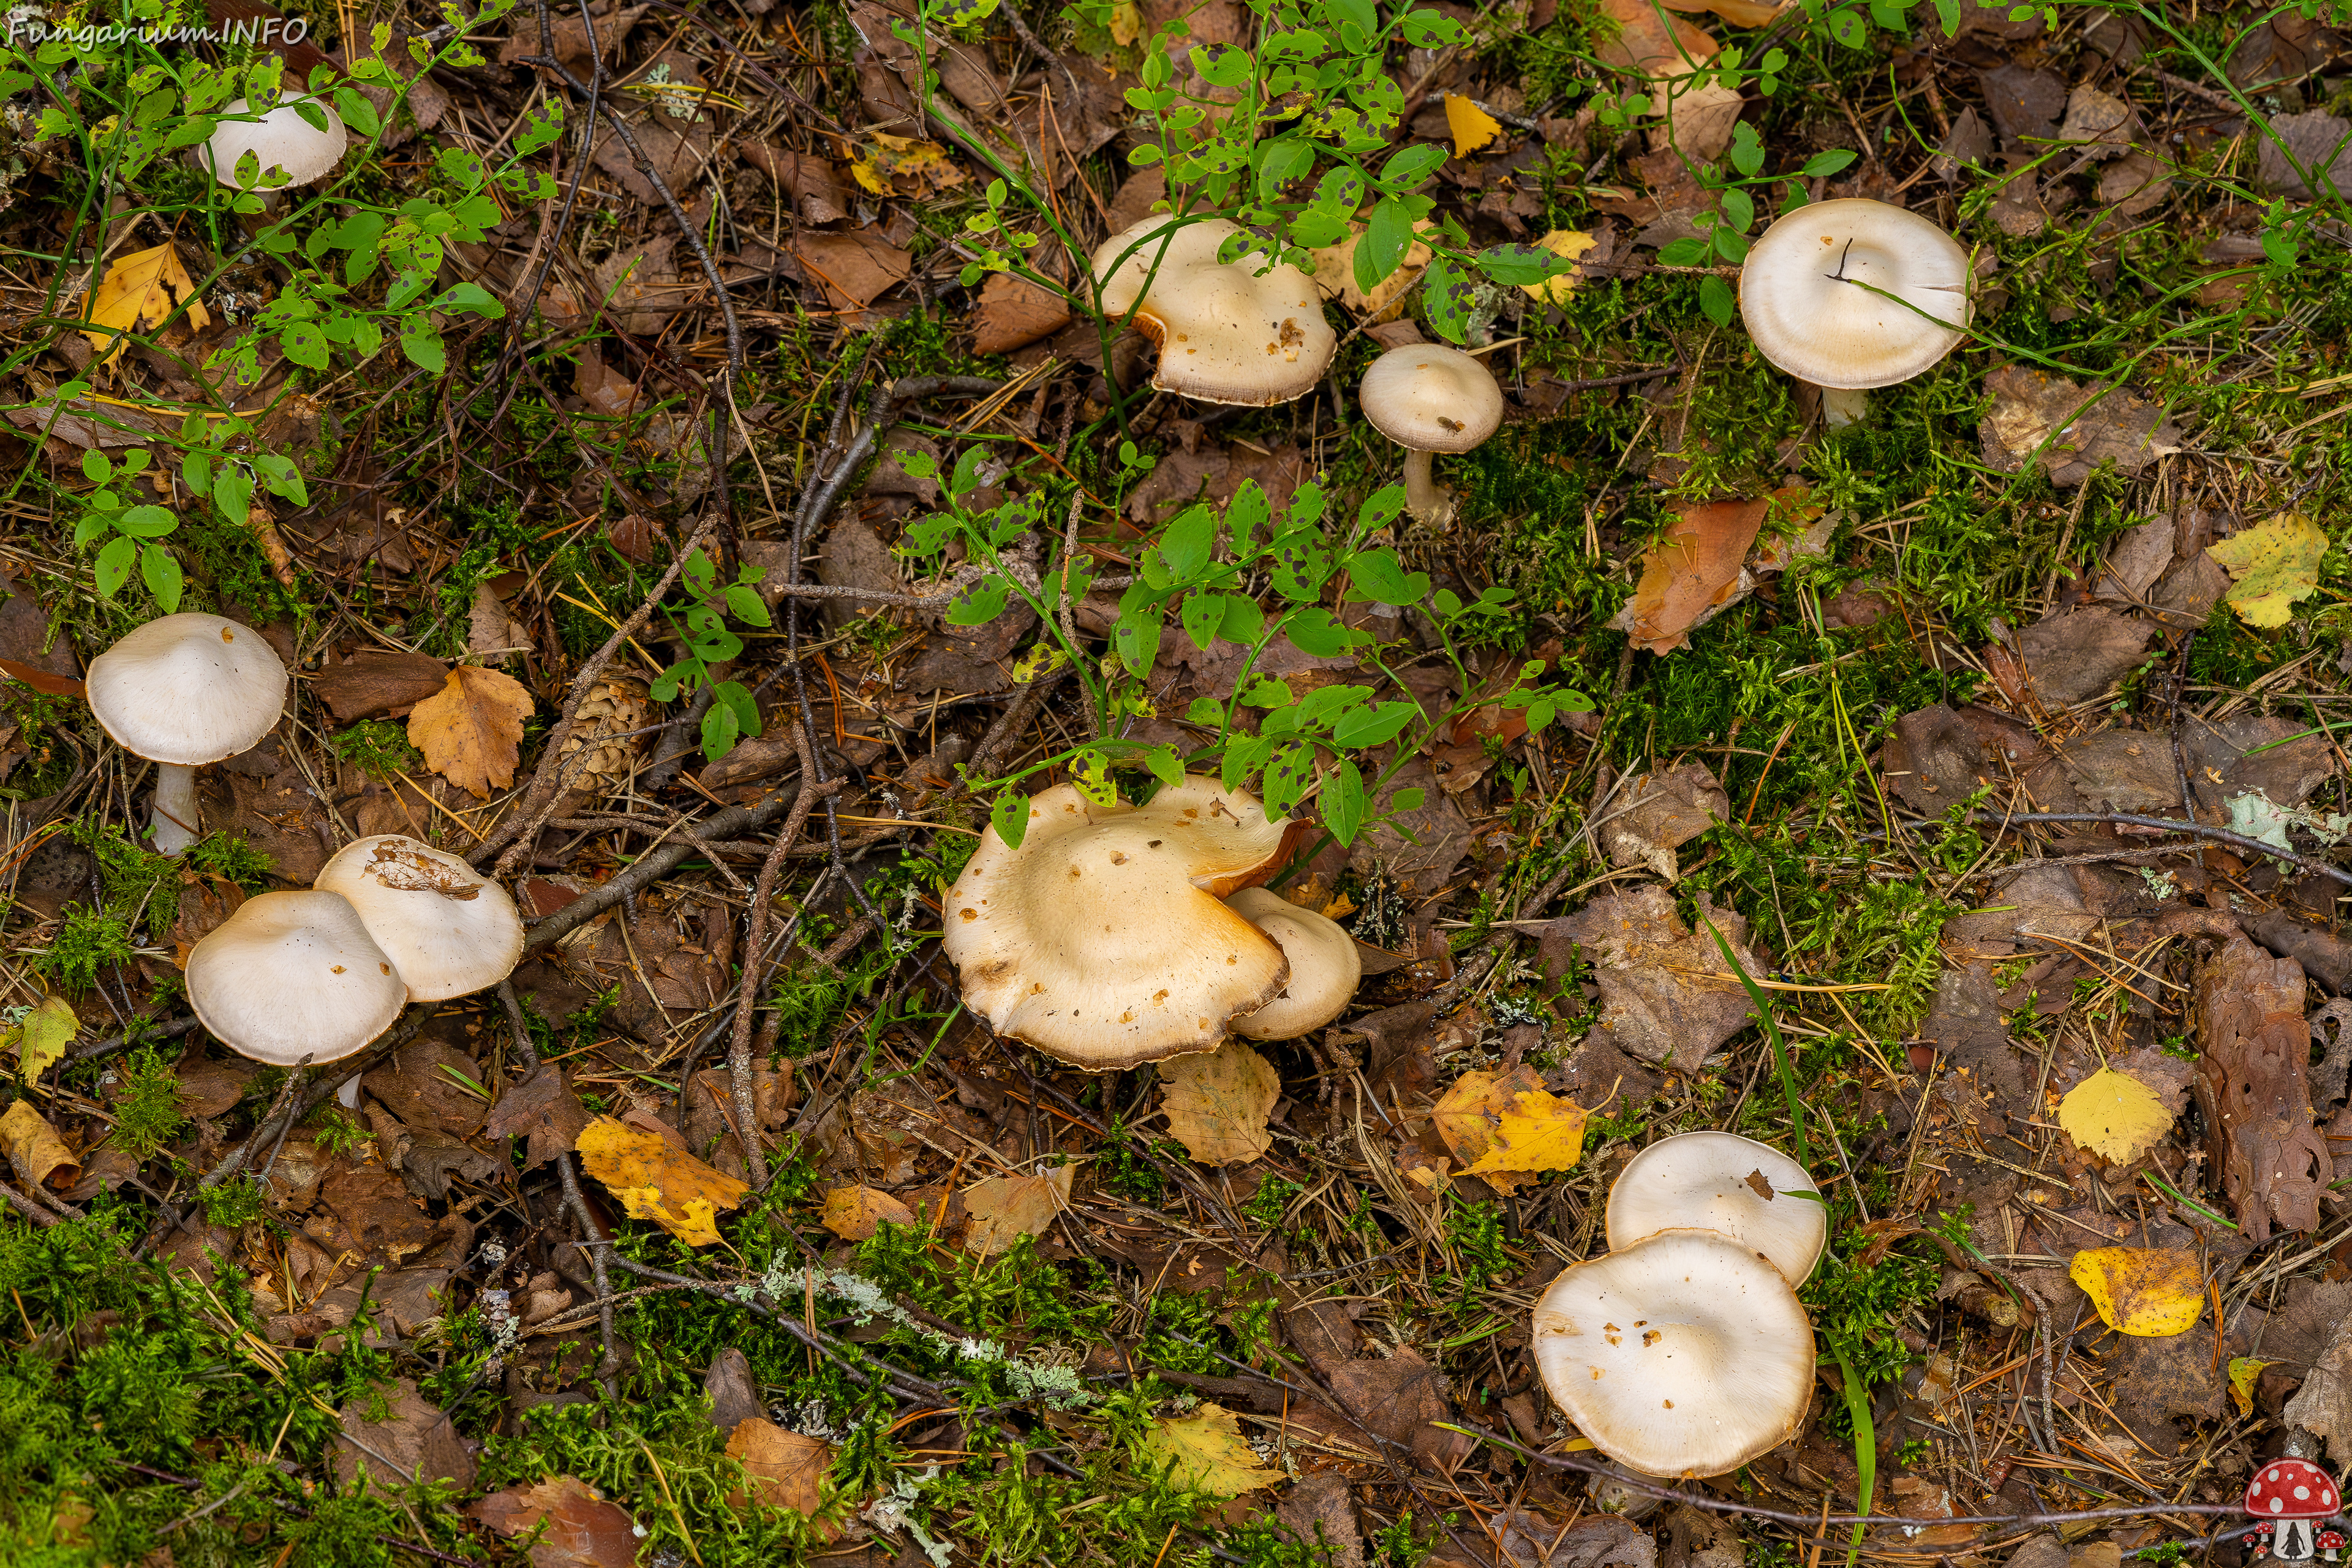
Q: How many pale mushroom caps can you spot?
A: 11